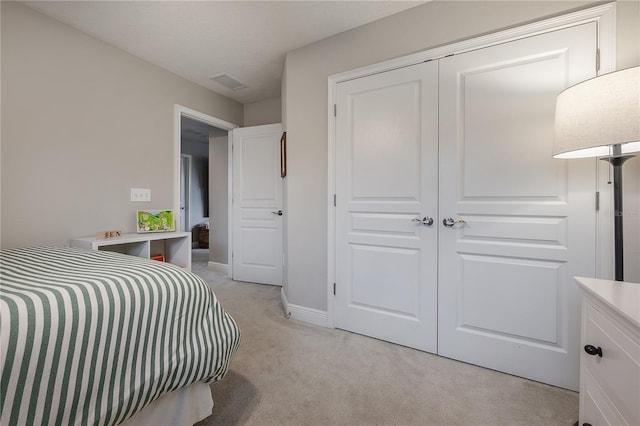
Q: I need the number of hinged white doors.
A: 3